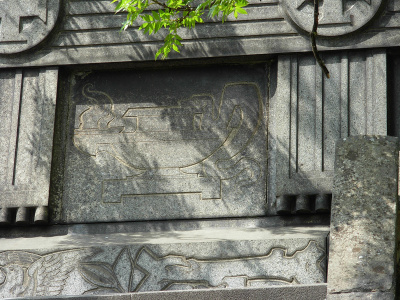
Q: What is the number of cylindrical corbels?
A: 6